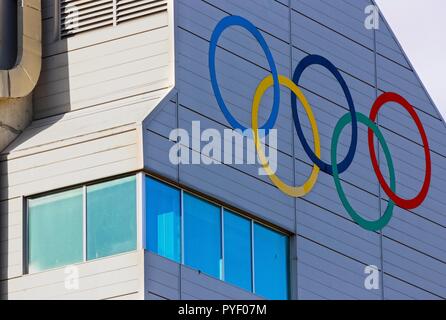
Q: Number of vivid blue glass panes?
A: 4